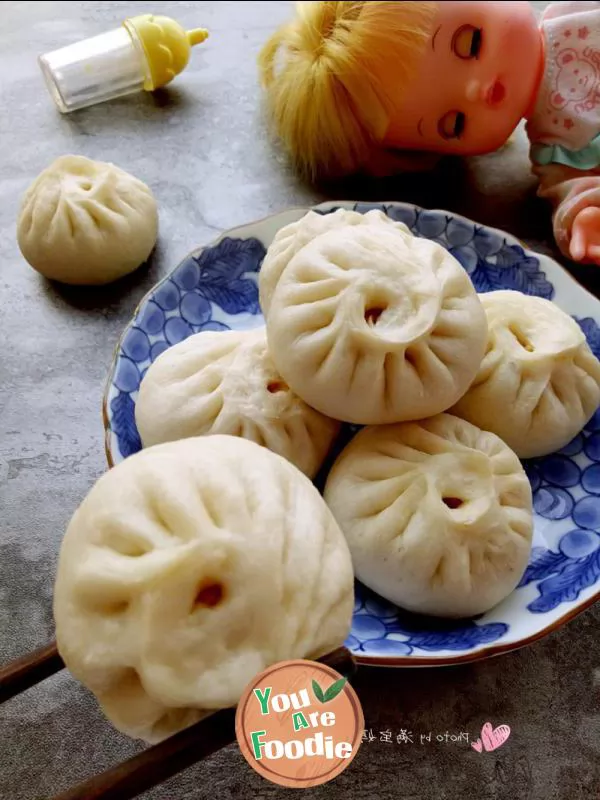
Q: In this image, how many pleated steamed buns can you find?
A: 7